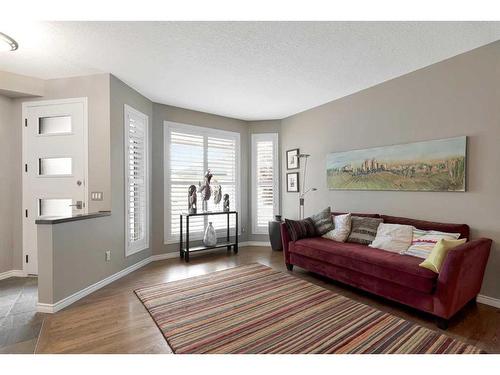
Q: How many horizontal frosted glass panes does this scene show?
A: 3